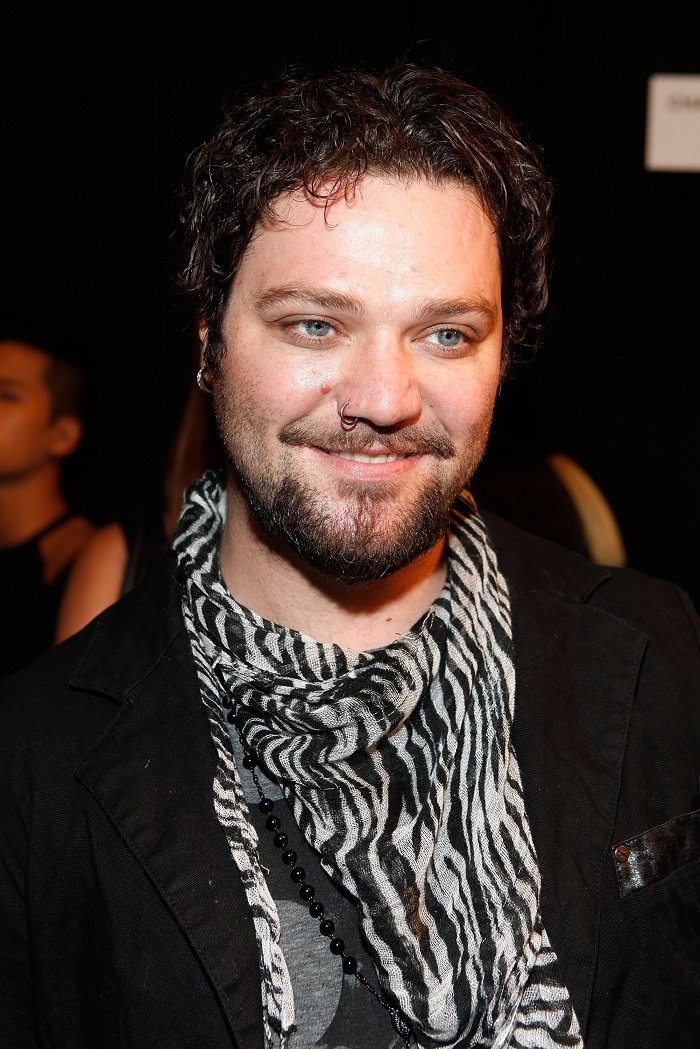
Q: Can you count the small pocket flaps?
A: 1